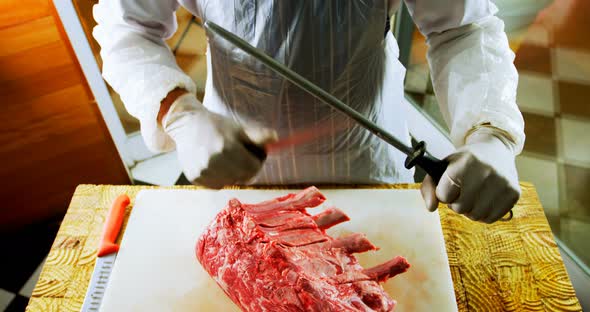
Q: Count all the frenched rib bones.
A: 4